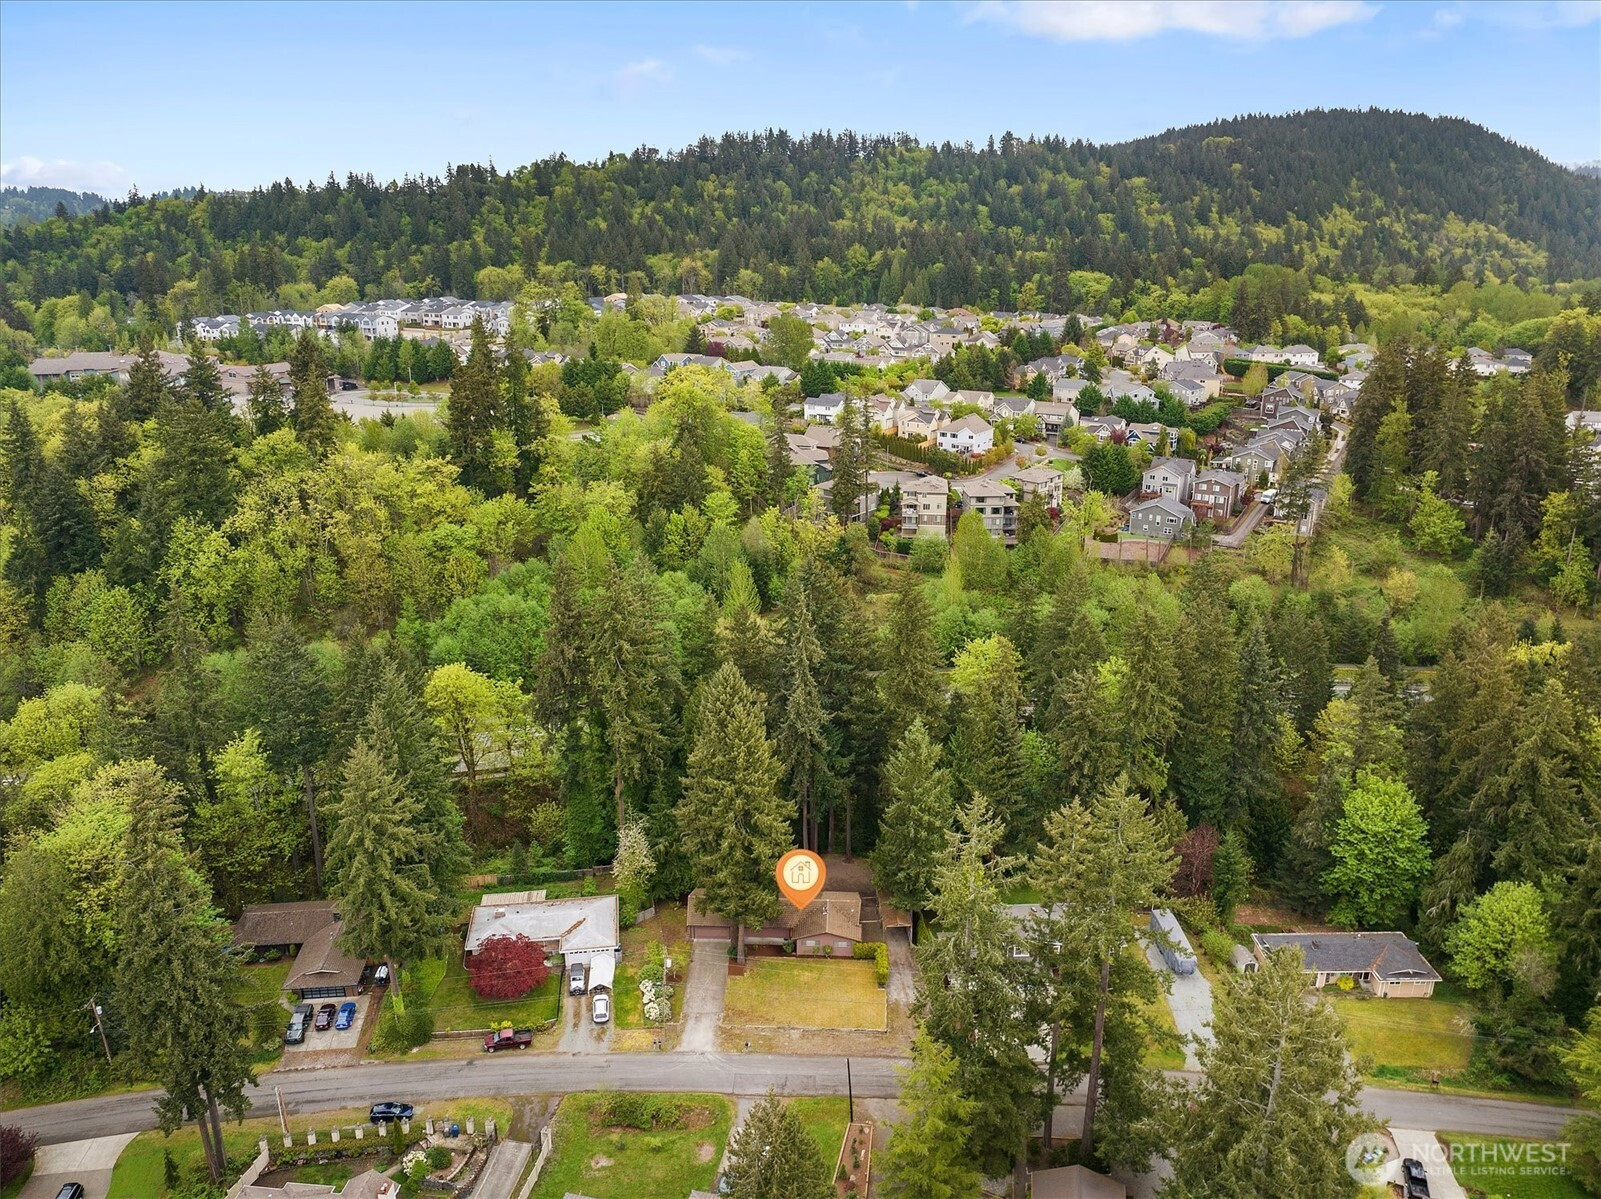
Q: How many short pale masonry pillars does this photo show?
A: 12